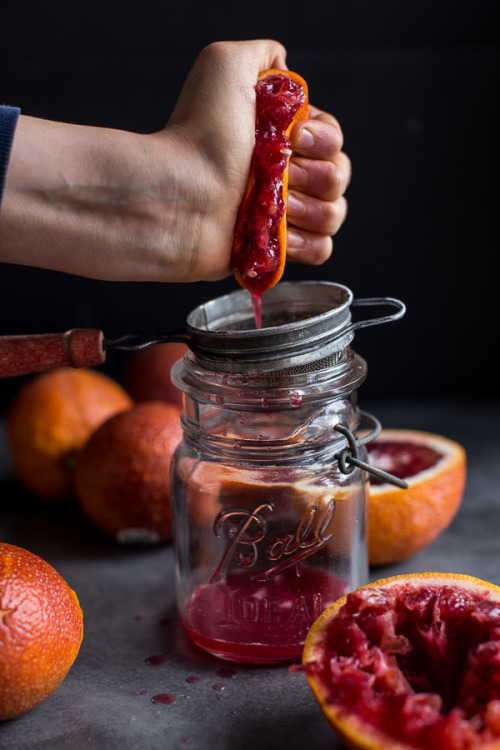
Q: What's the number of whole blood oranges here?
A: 4